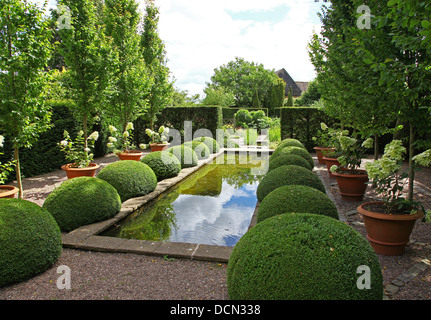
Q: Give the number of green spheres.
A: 13